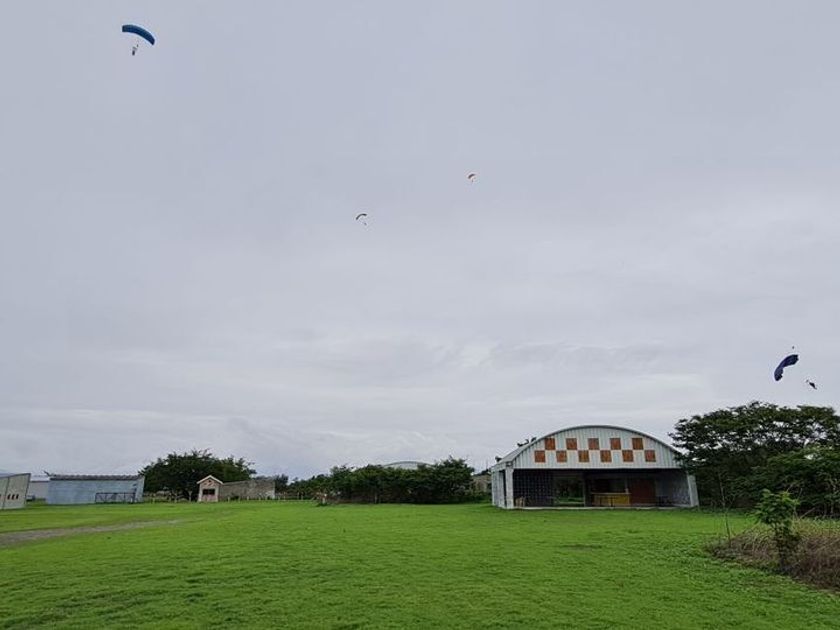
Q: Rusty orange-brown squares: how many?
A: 11